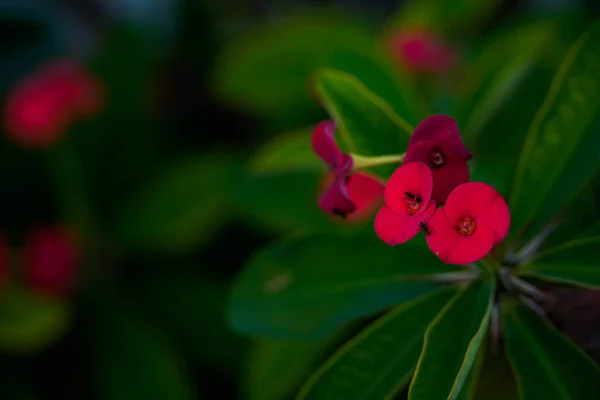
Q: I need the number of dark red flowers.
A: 2